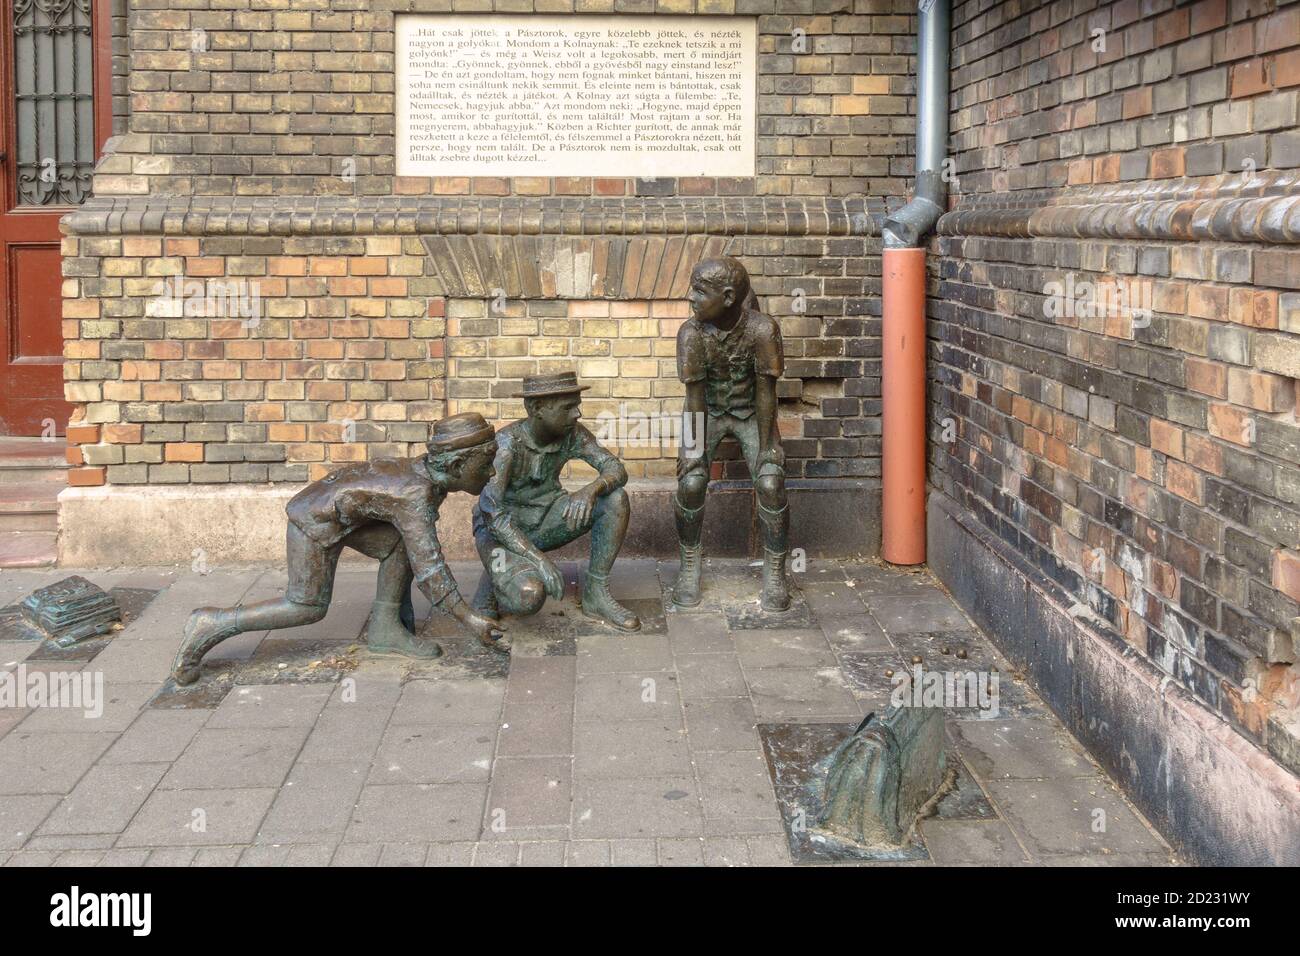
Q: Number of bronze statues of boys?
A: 3